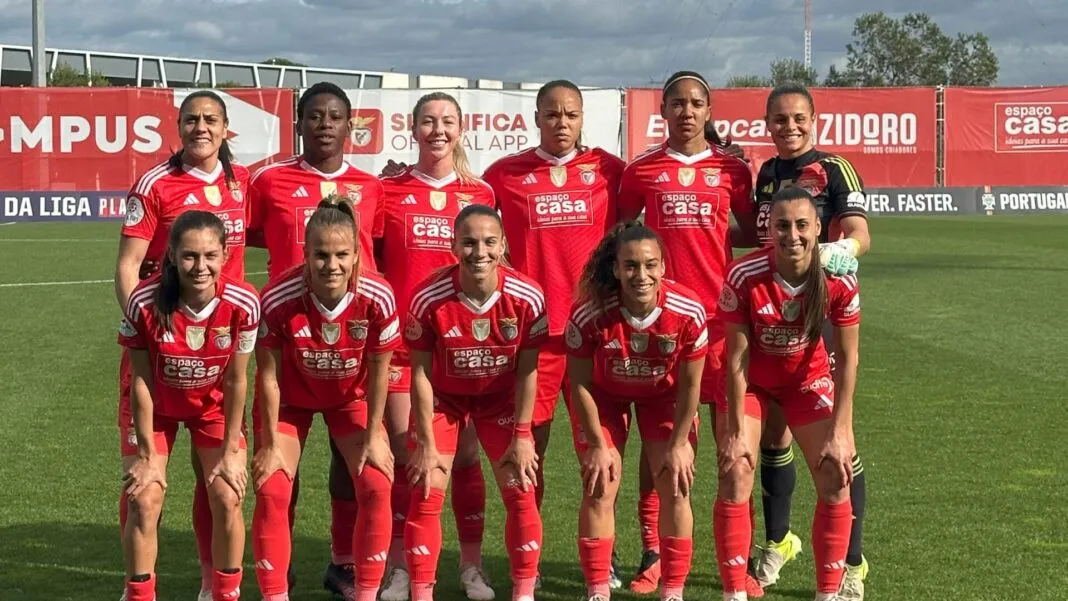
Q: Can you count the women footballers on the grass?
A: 11